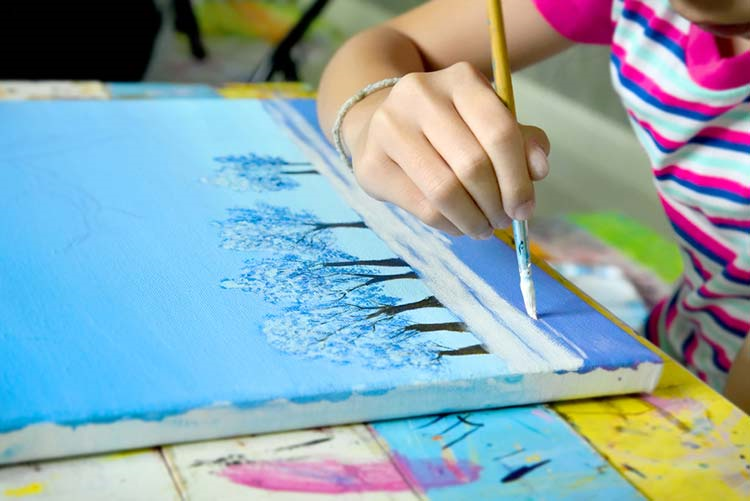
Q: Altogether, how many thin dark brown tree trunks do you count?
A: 8